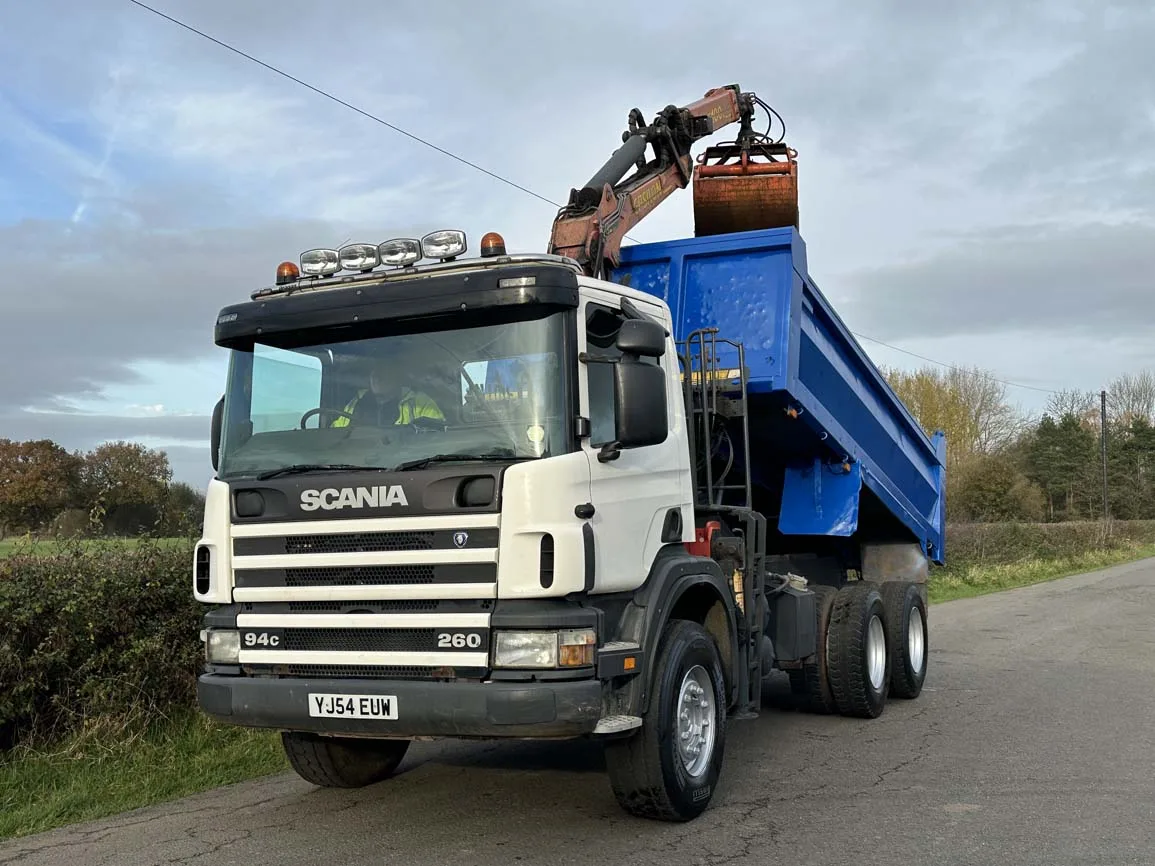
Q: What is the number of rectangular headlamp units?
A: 2